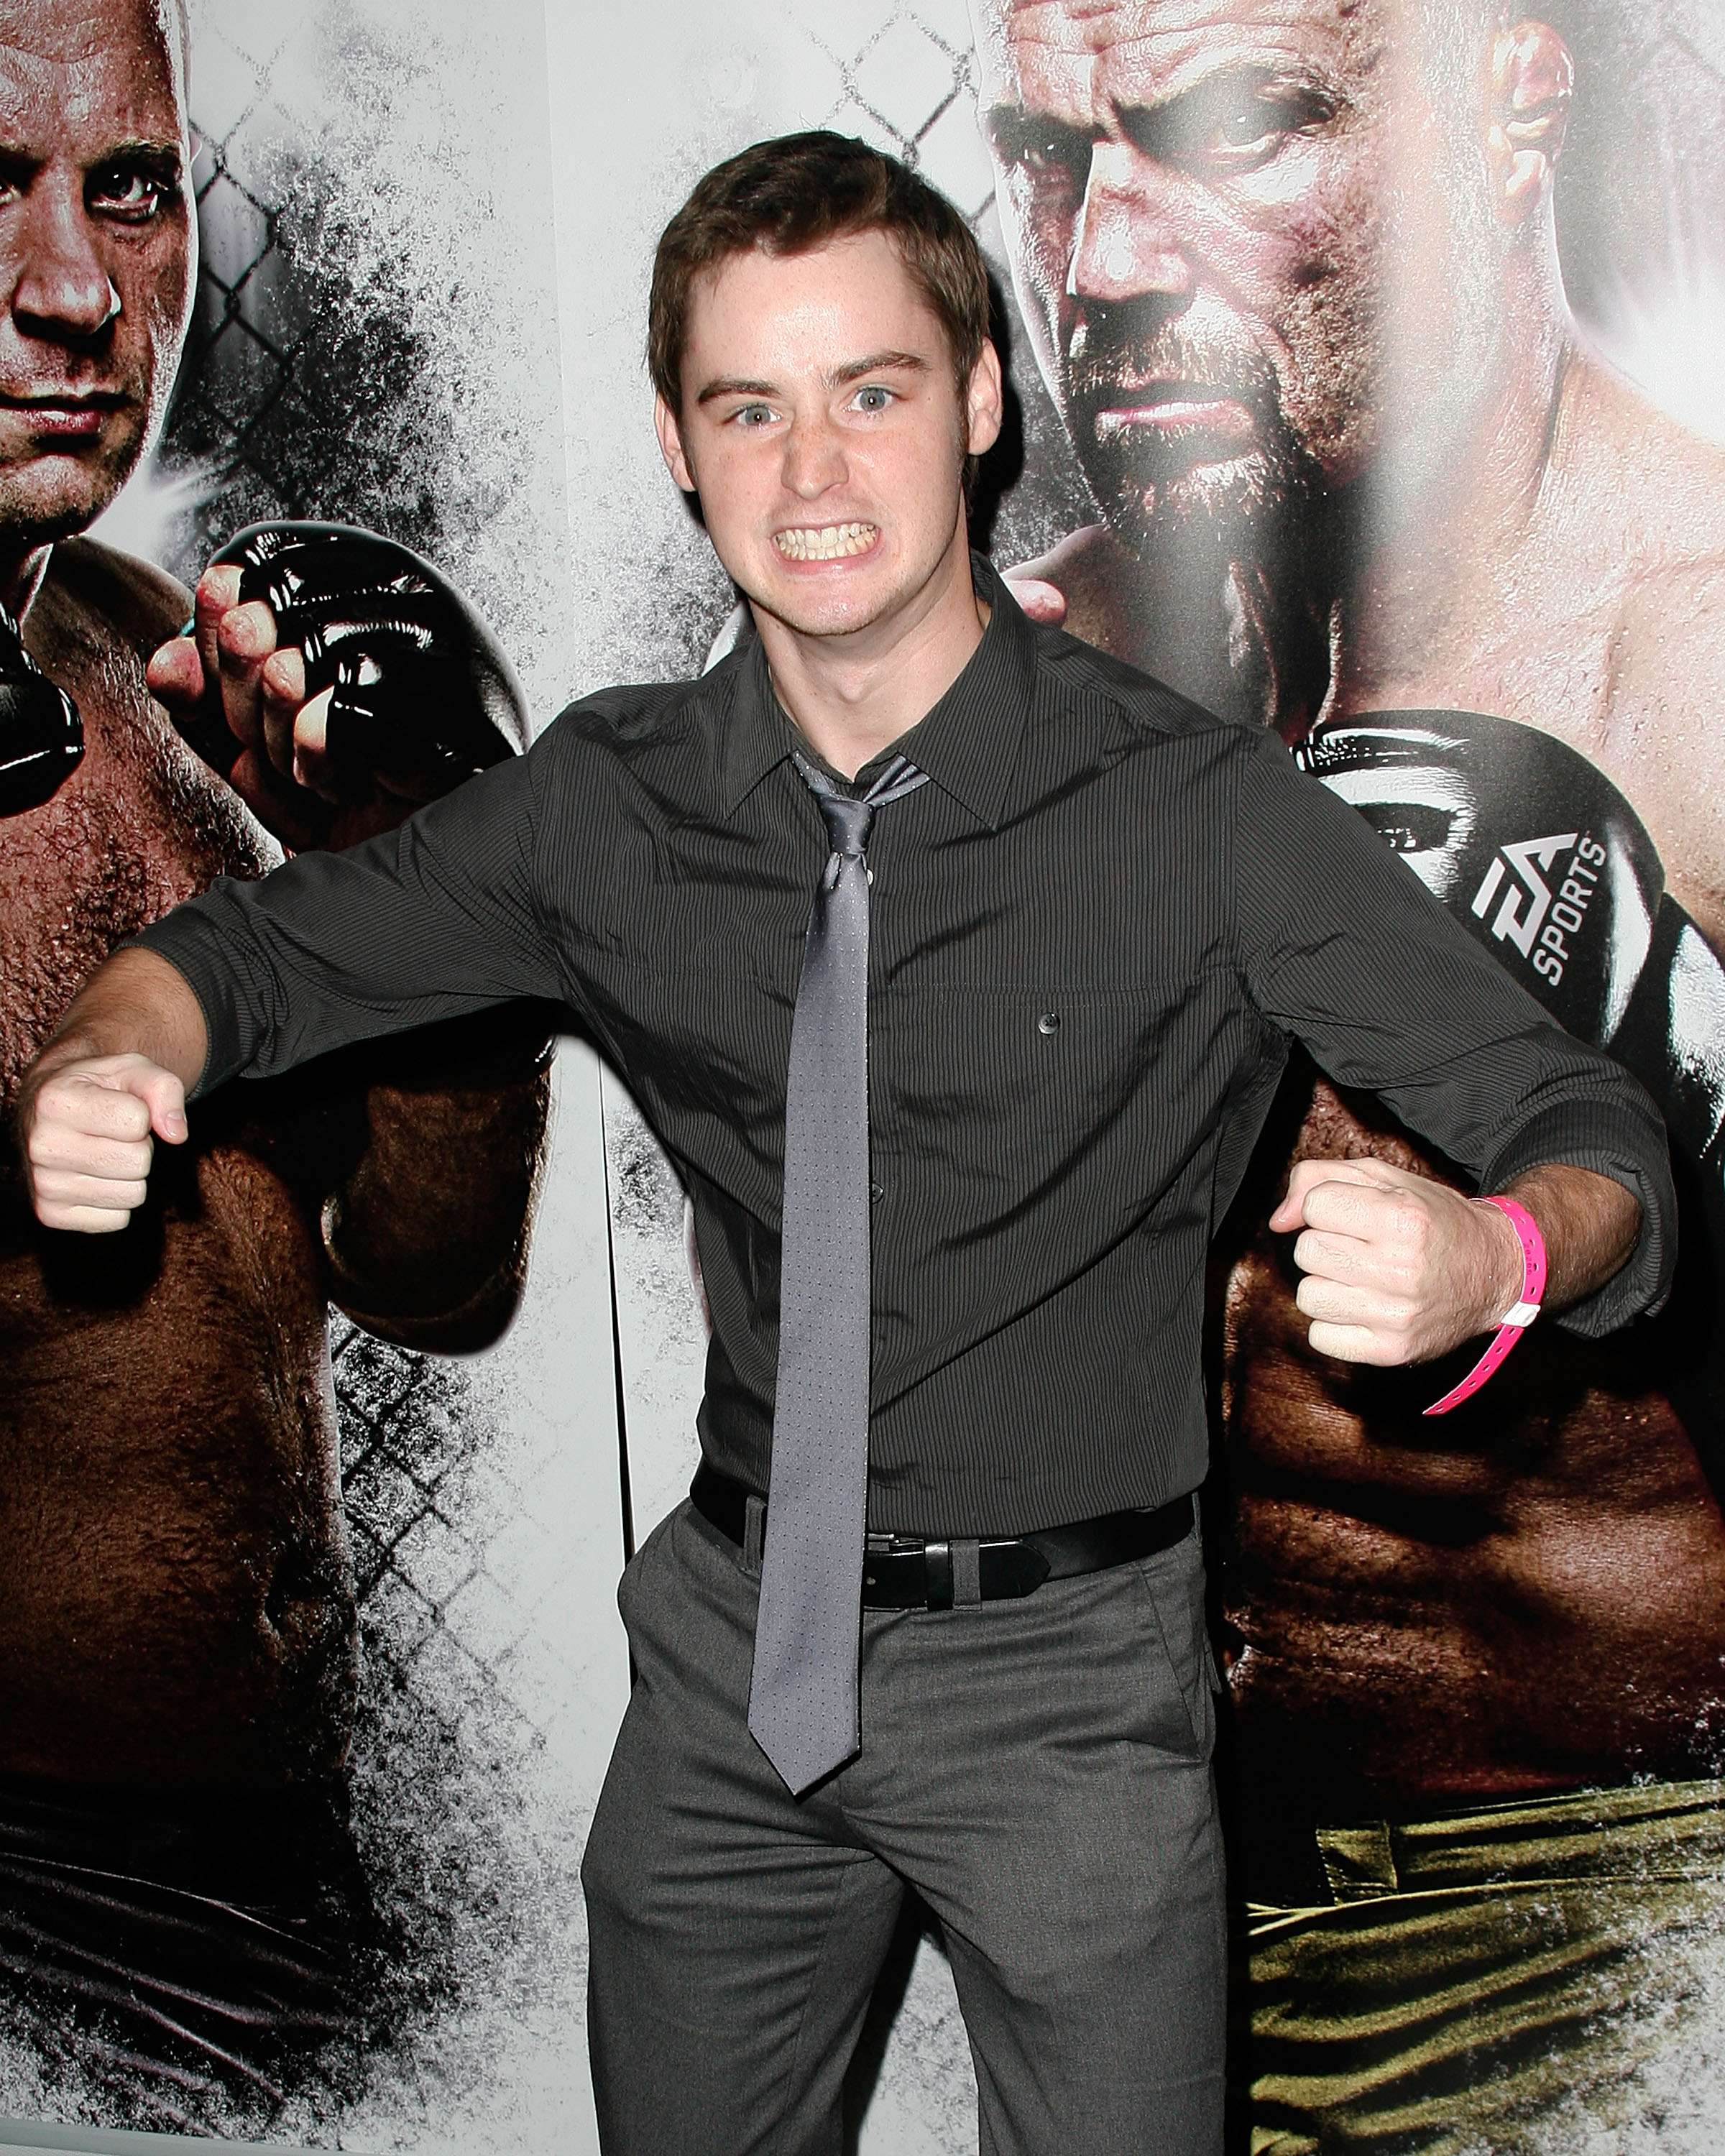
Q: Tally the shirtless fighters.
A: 2